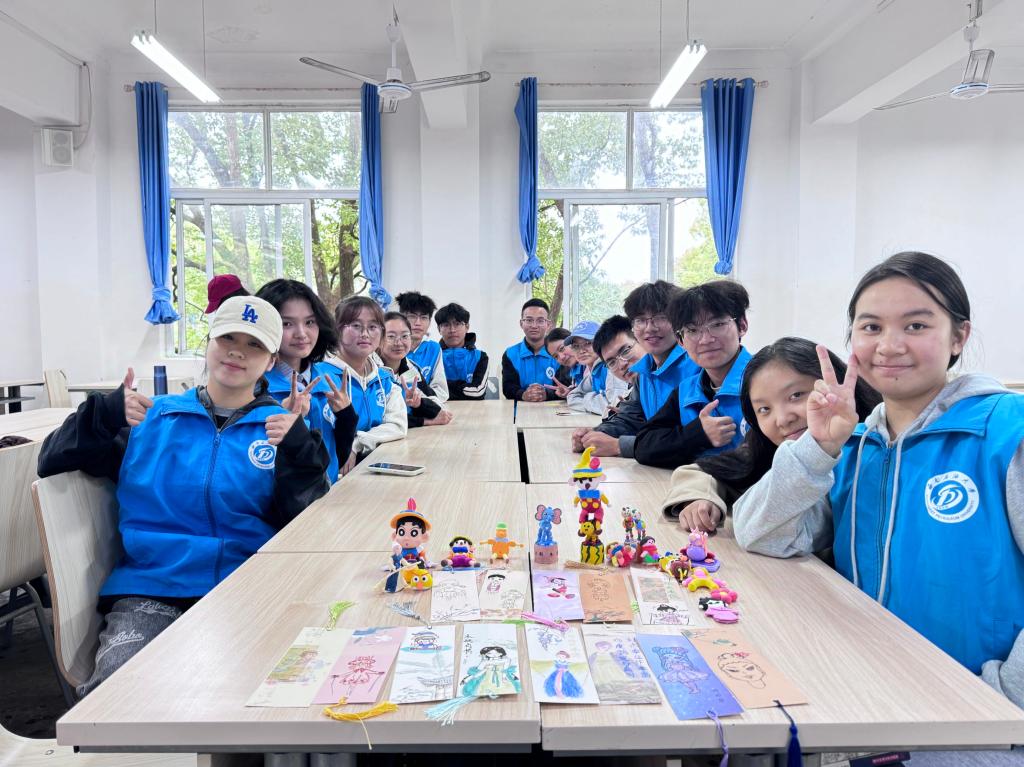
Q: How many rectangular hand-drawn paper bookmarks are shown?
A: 13